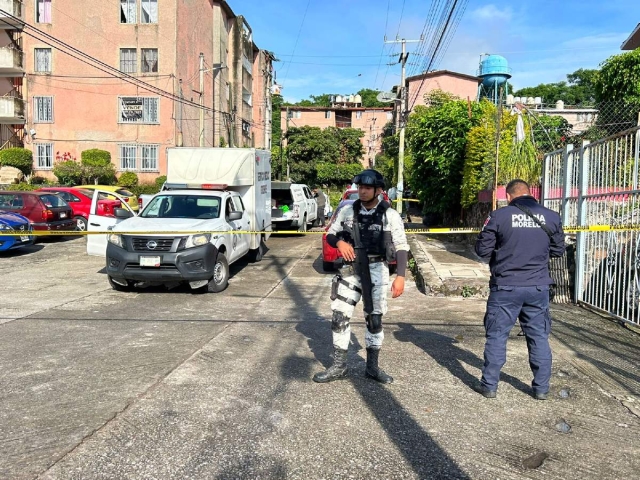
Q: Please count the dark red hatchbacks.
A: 1